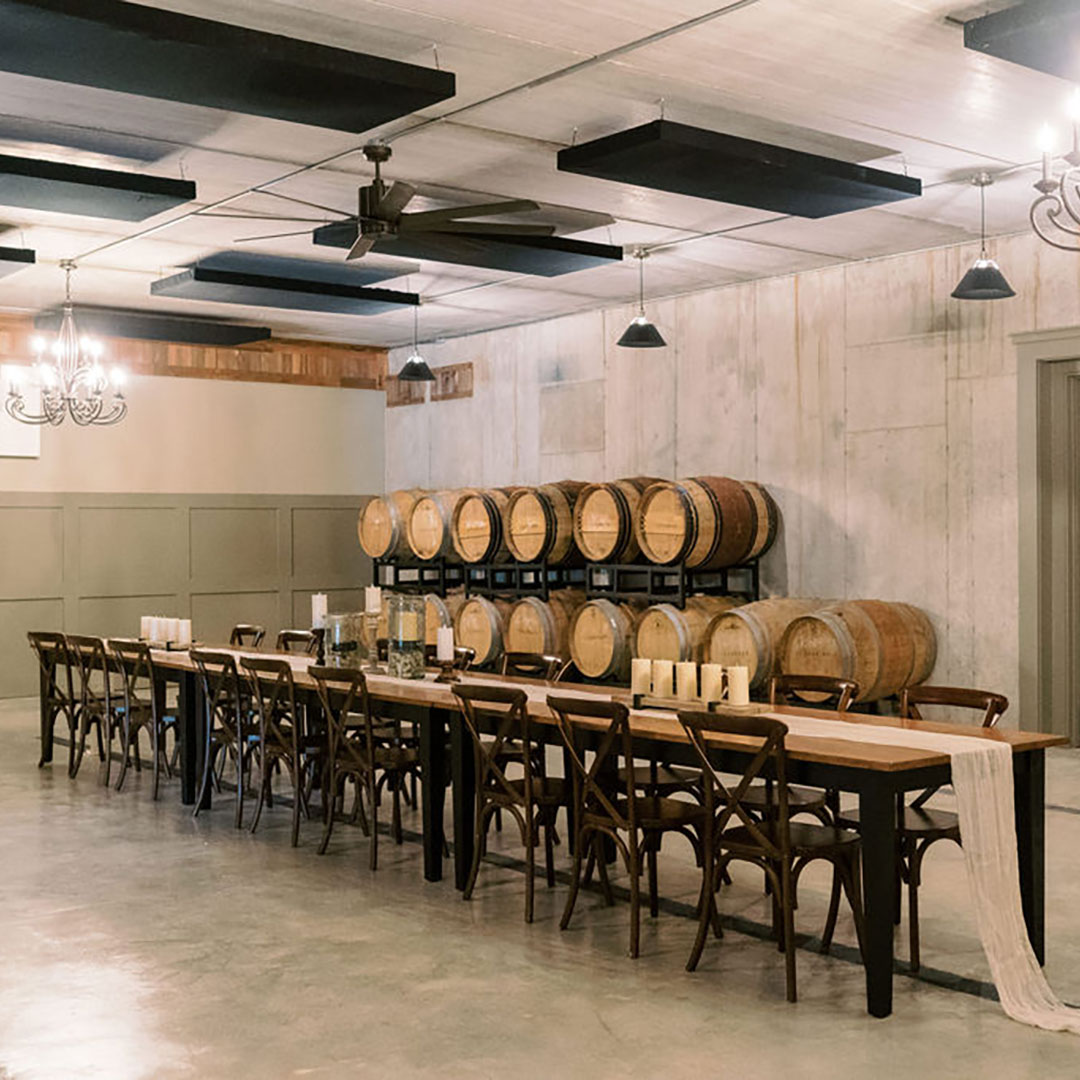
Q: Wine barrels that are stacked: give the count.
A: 14